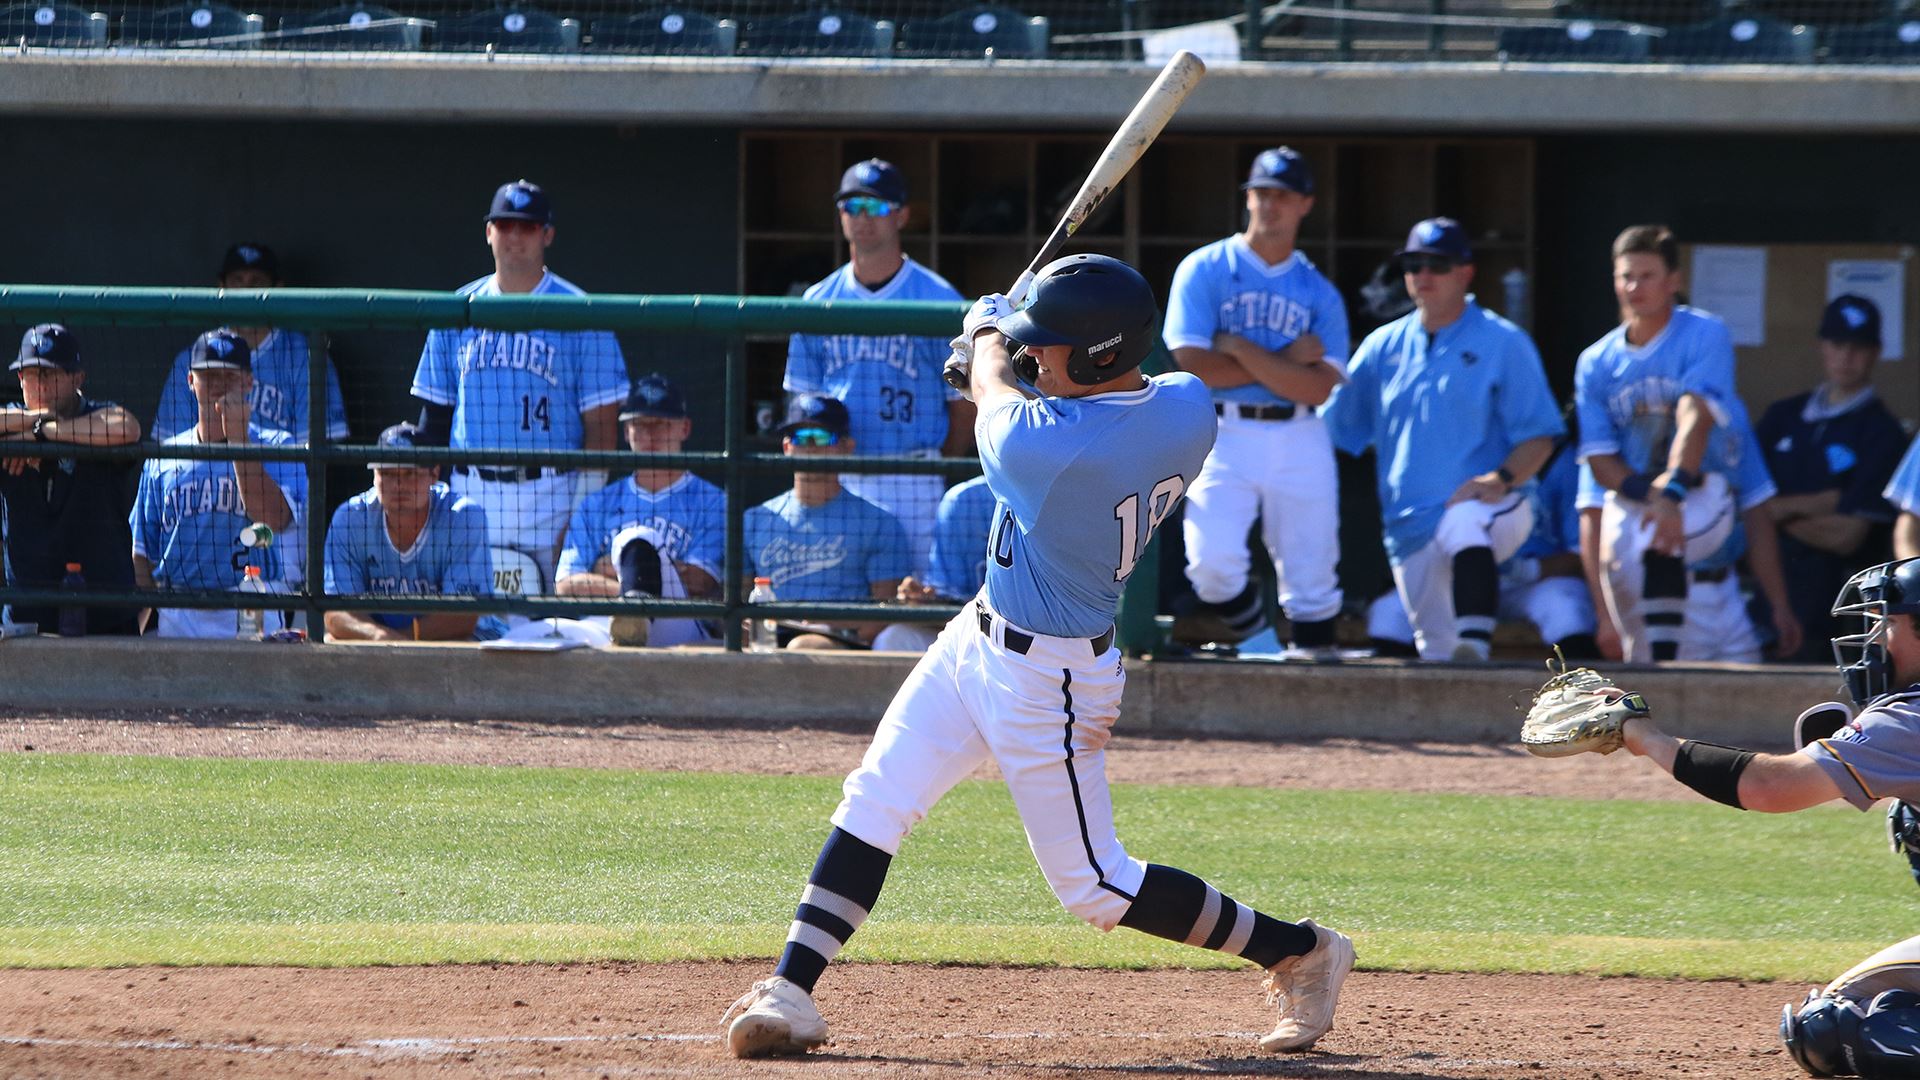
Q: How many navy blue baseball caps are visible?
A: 11